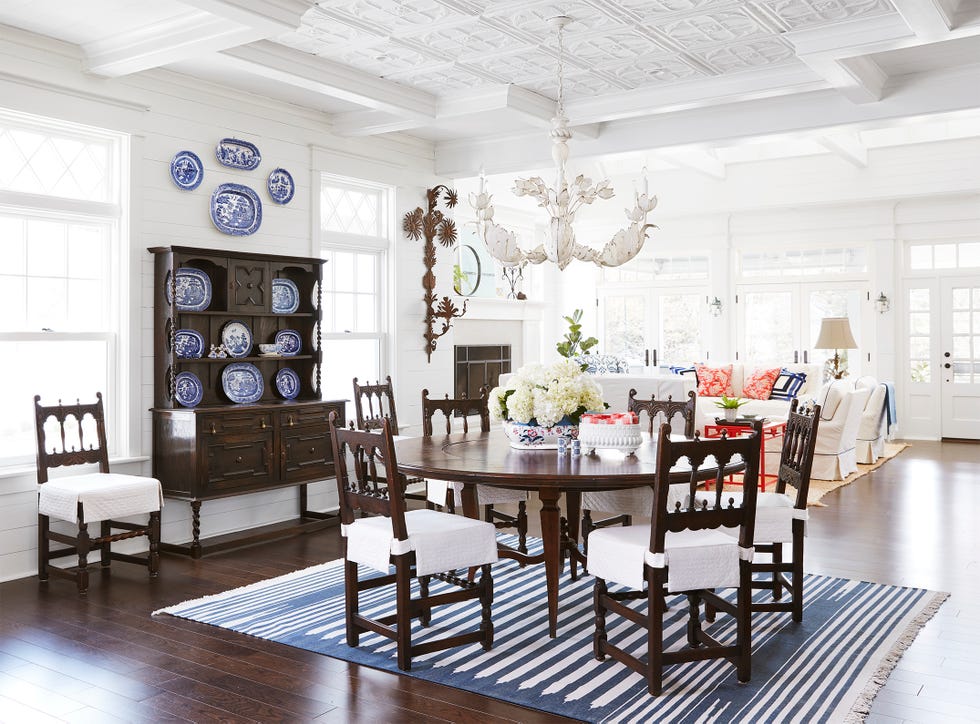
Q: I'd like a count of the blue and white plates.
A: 12